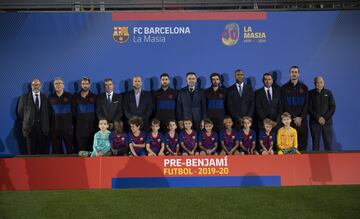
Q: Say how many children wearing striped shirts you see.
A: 9